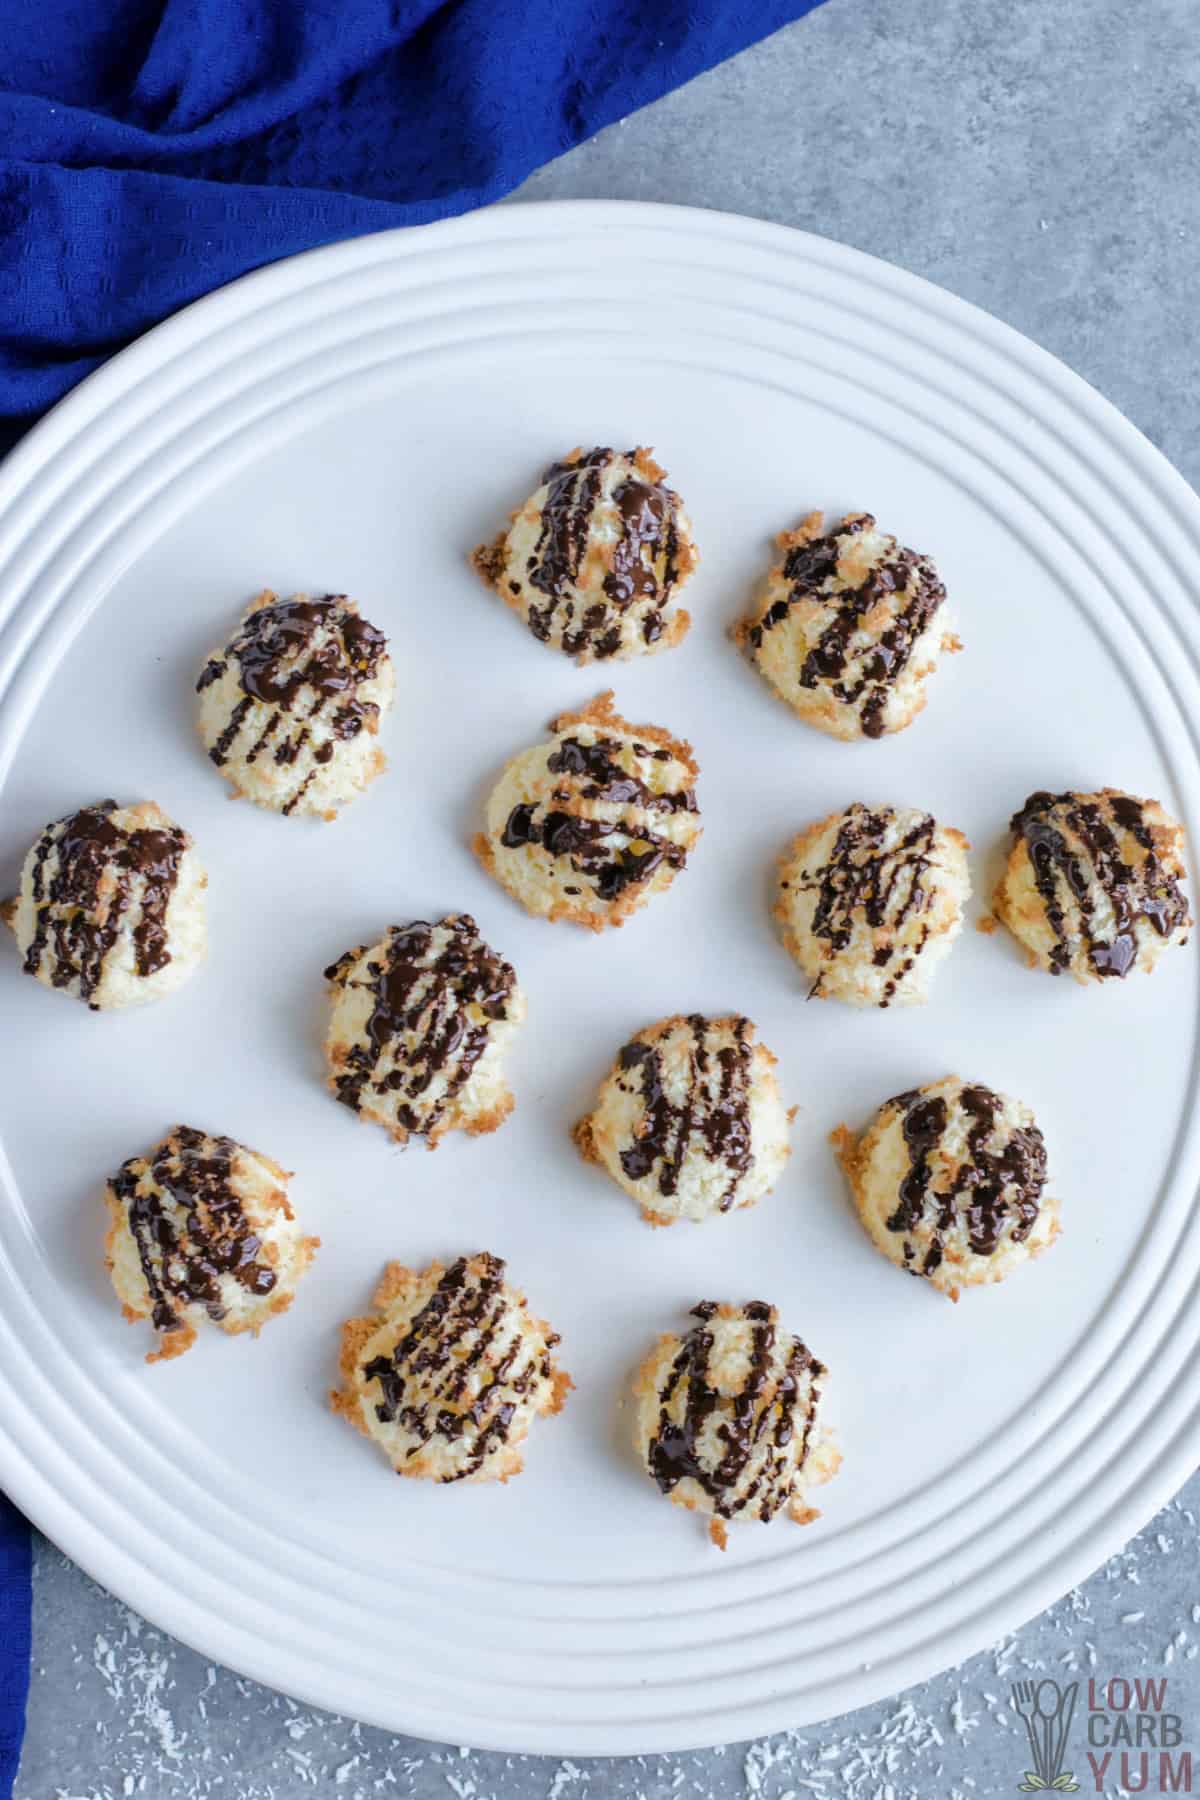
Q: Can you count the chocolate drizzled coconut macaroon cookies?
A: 13